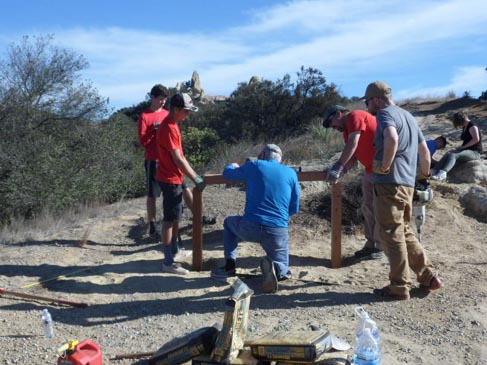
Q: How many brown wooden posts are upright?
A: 2